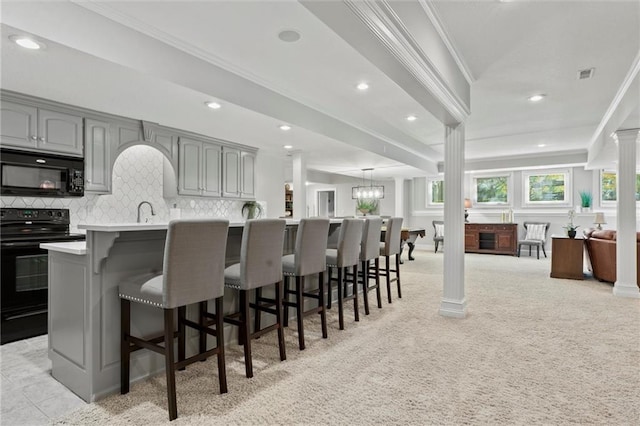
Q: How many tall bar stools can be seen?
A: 6